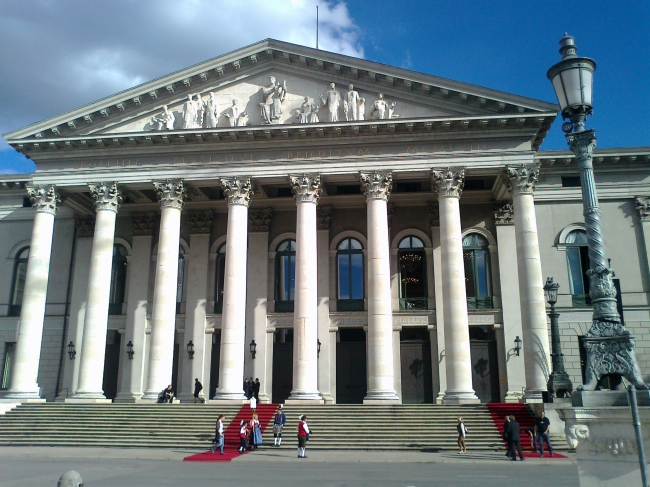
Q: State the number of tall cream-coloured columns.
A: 8